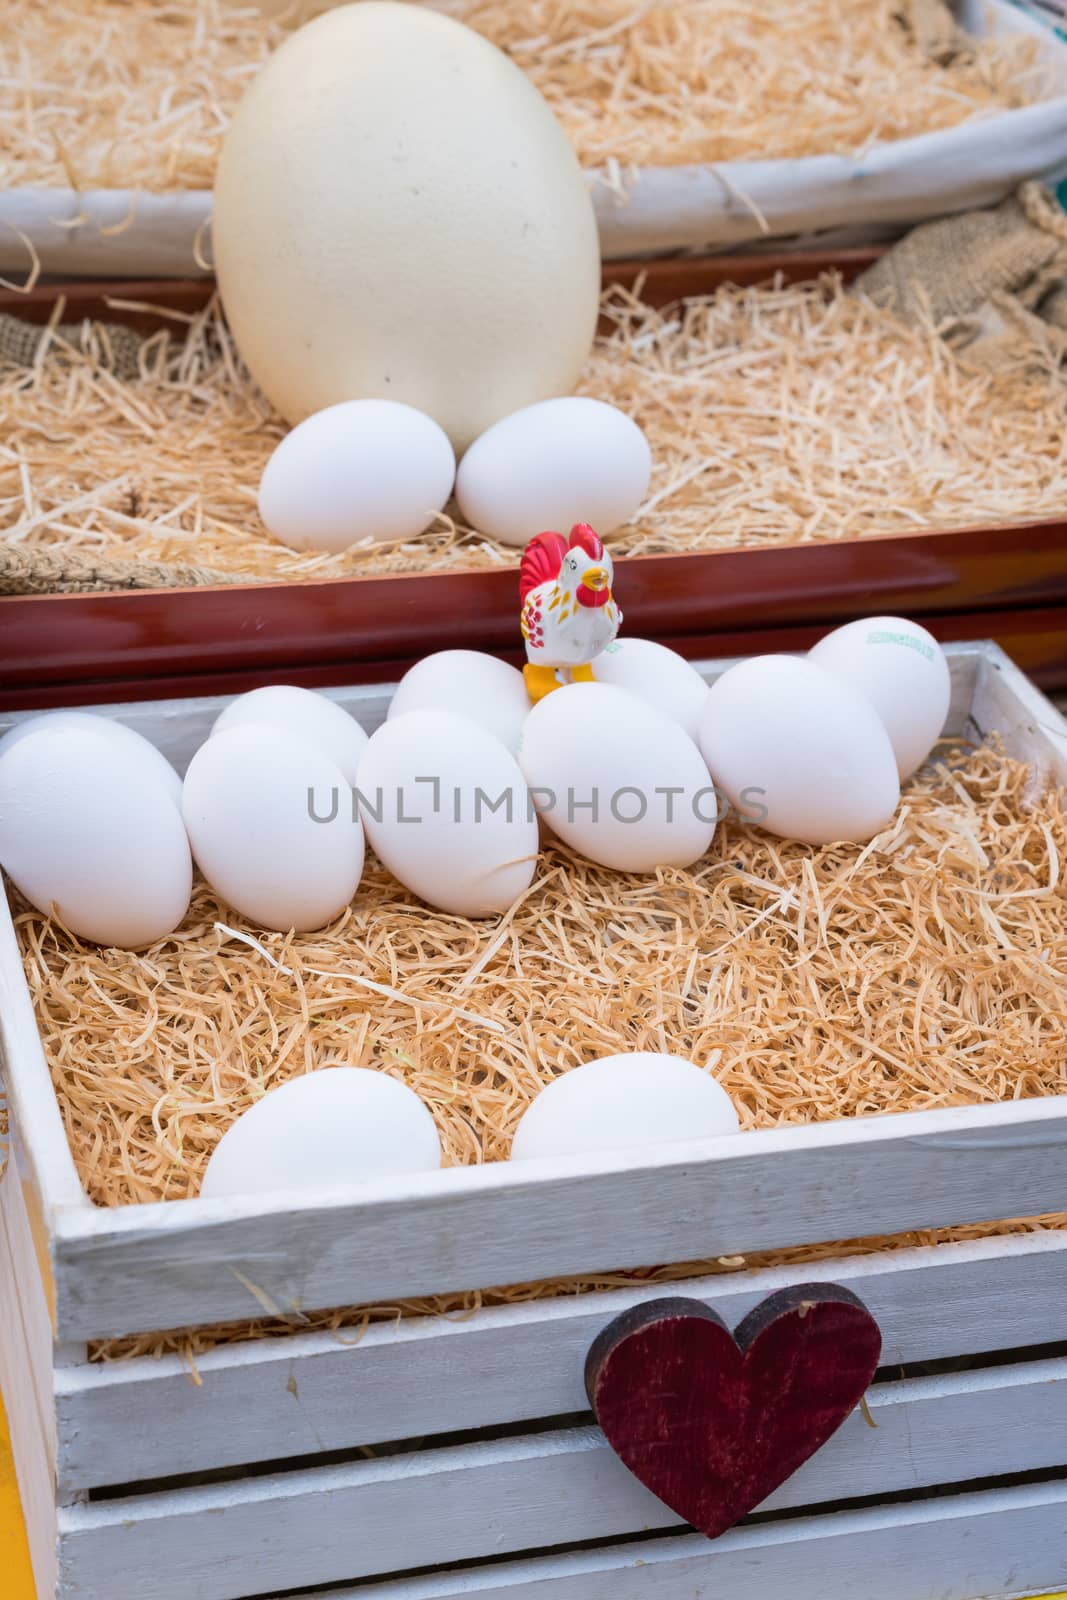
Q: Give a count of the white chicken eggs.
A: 14